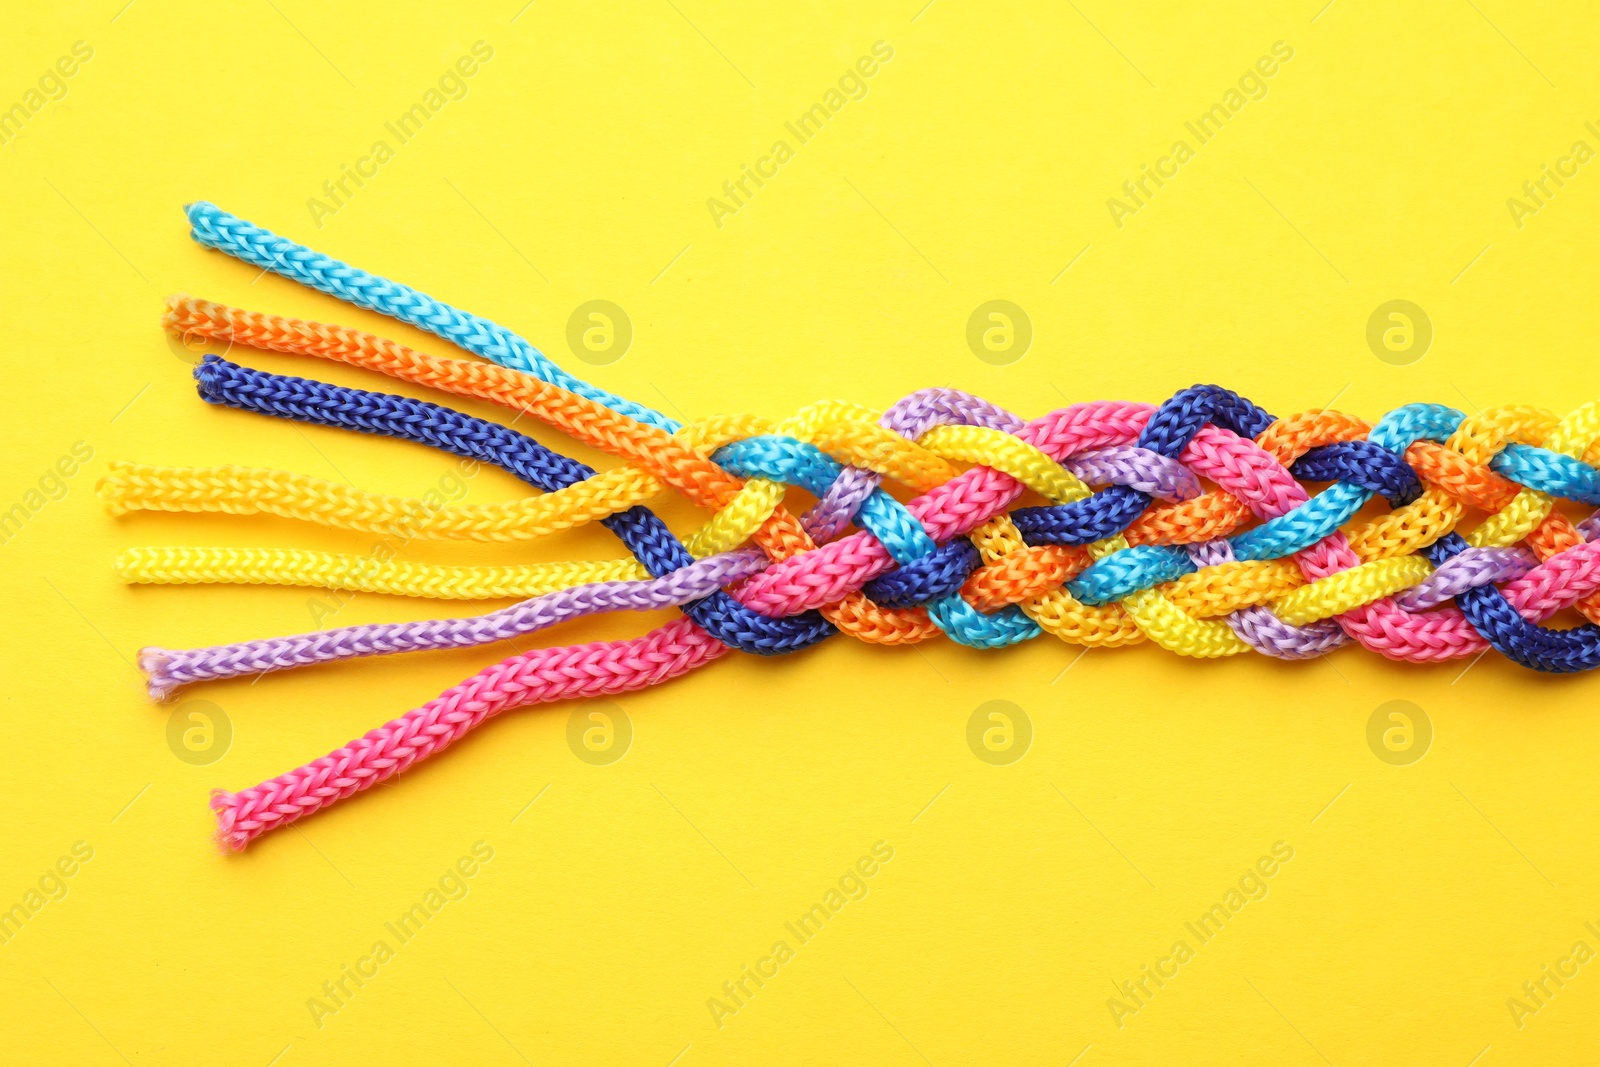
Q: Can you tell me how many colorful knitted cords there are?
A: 7